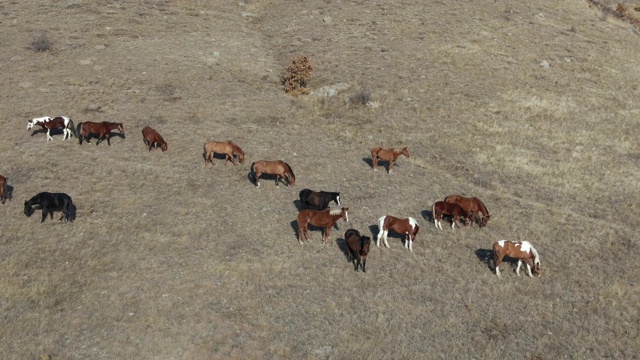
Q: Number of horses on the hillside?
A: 15